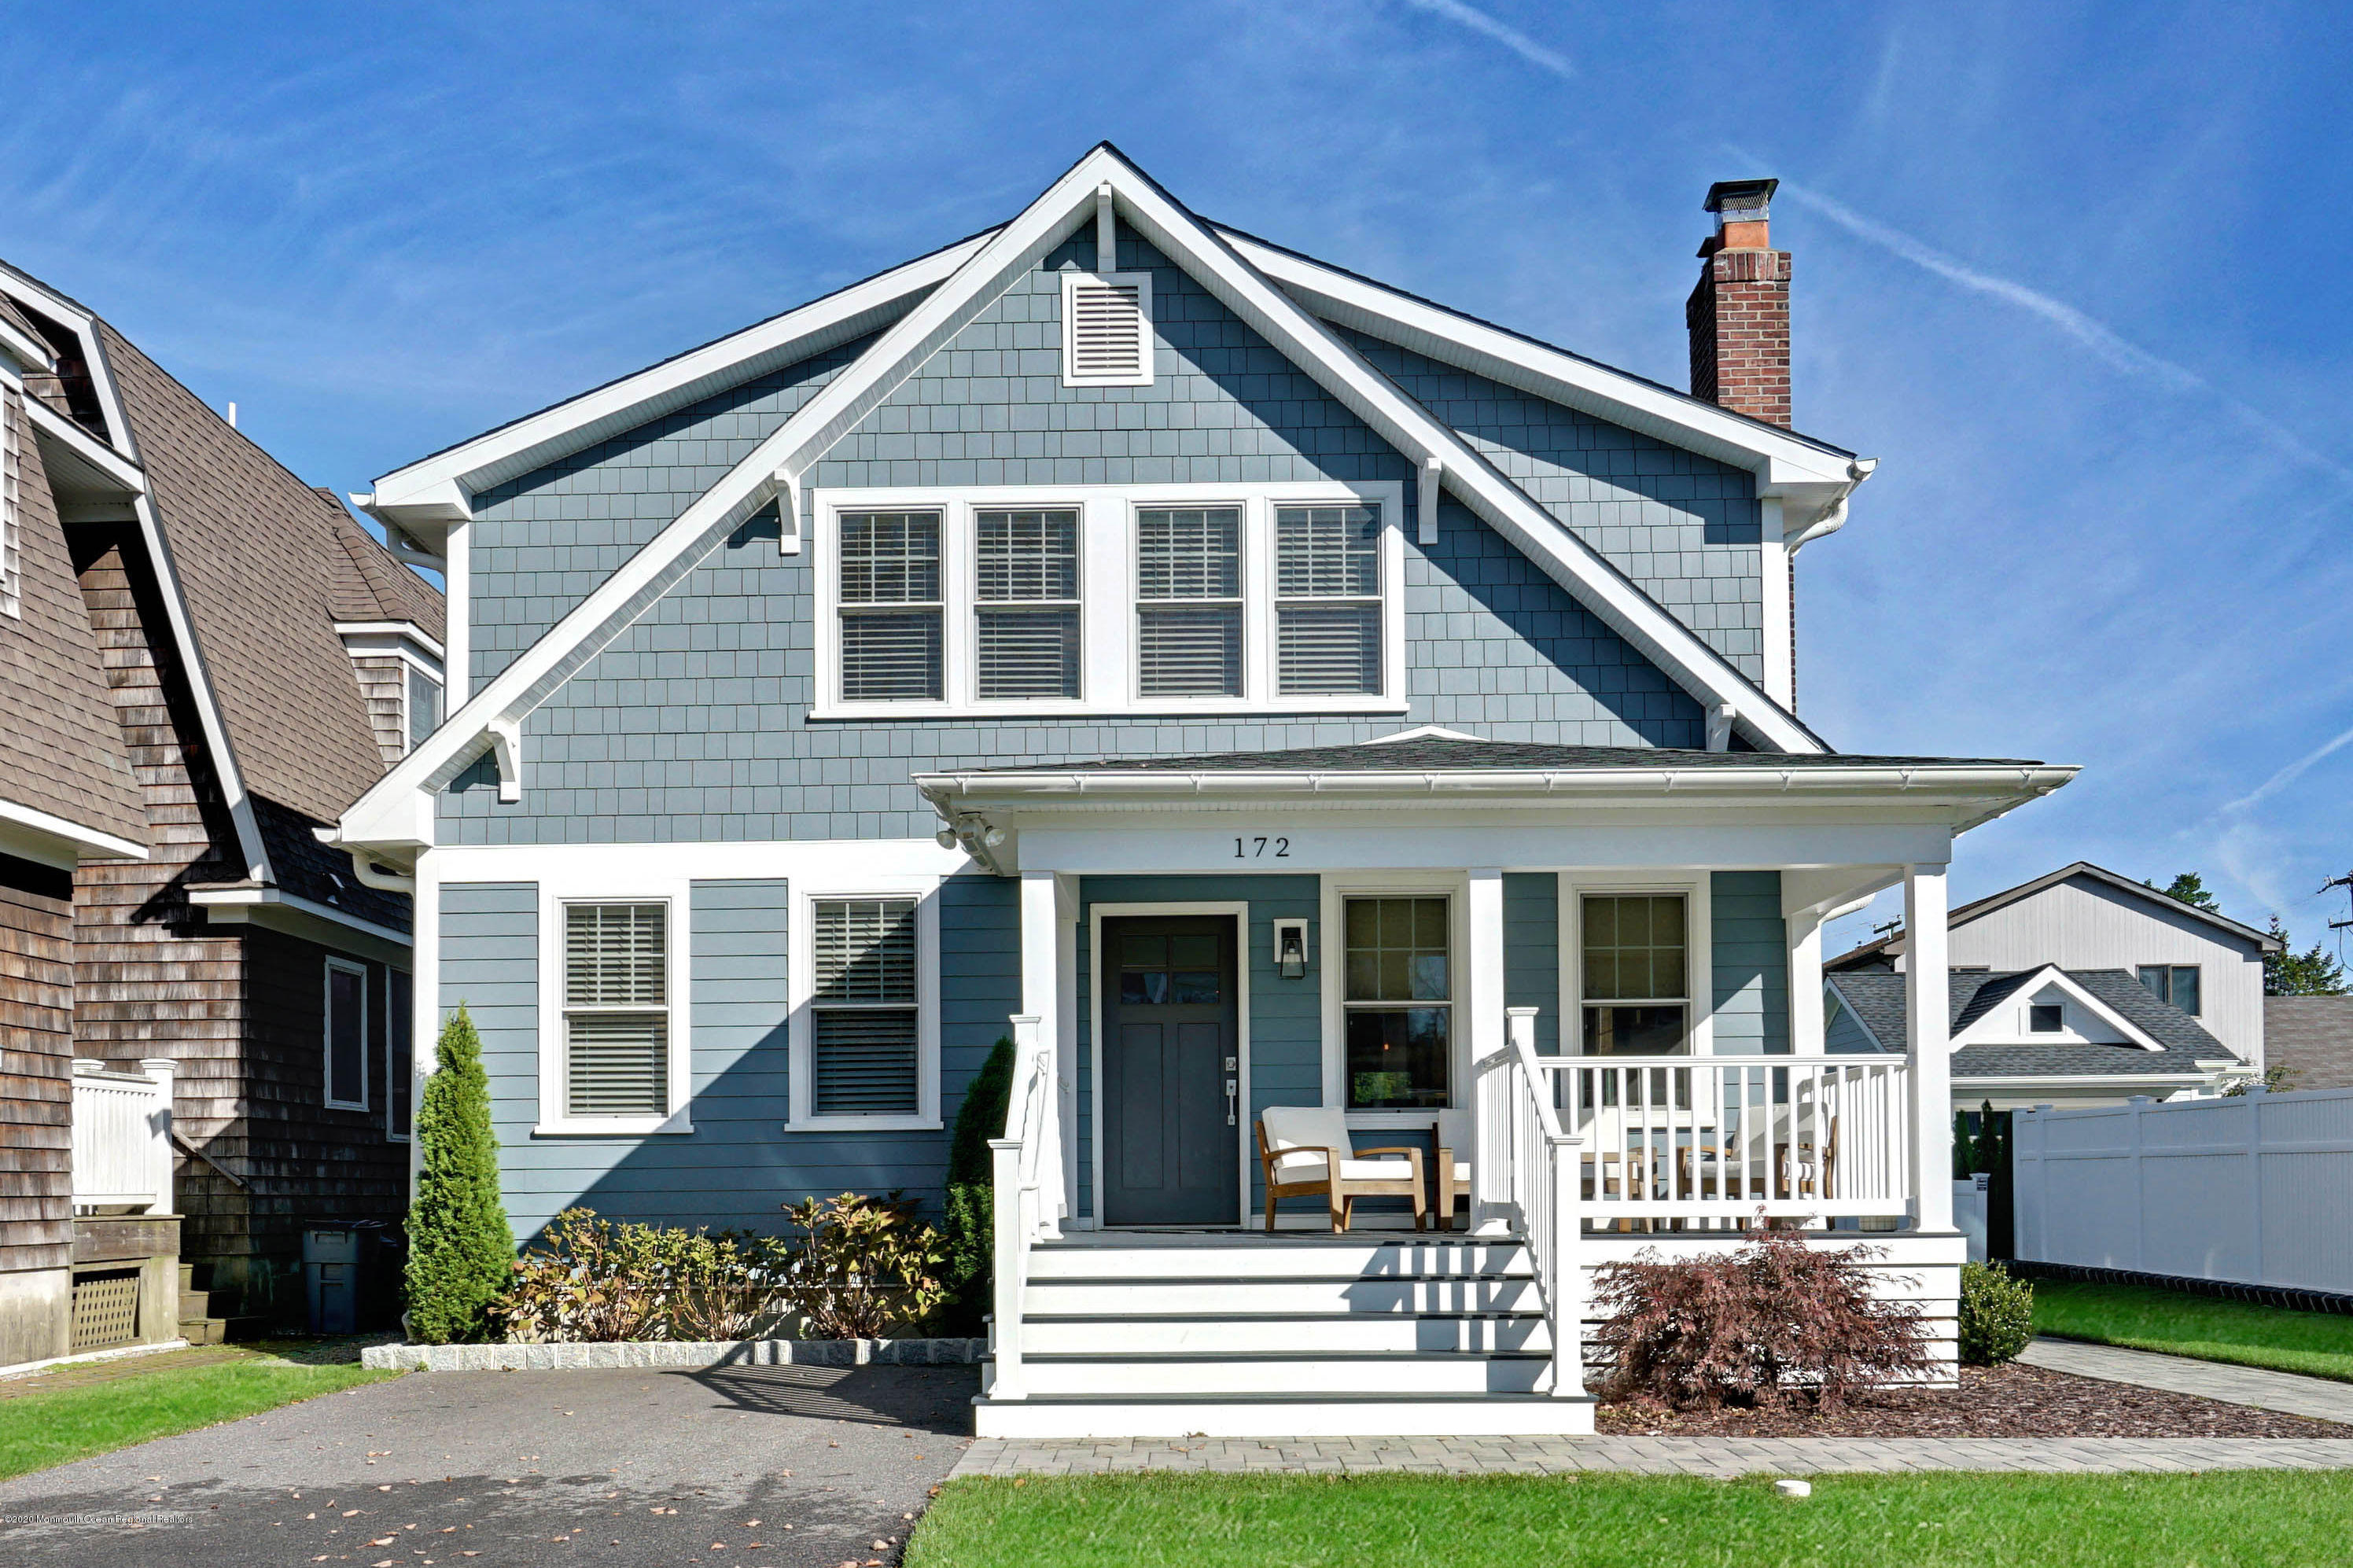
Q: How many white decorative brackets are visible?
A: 5